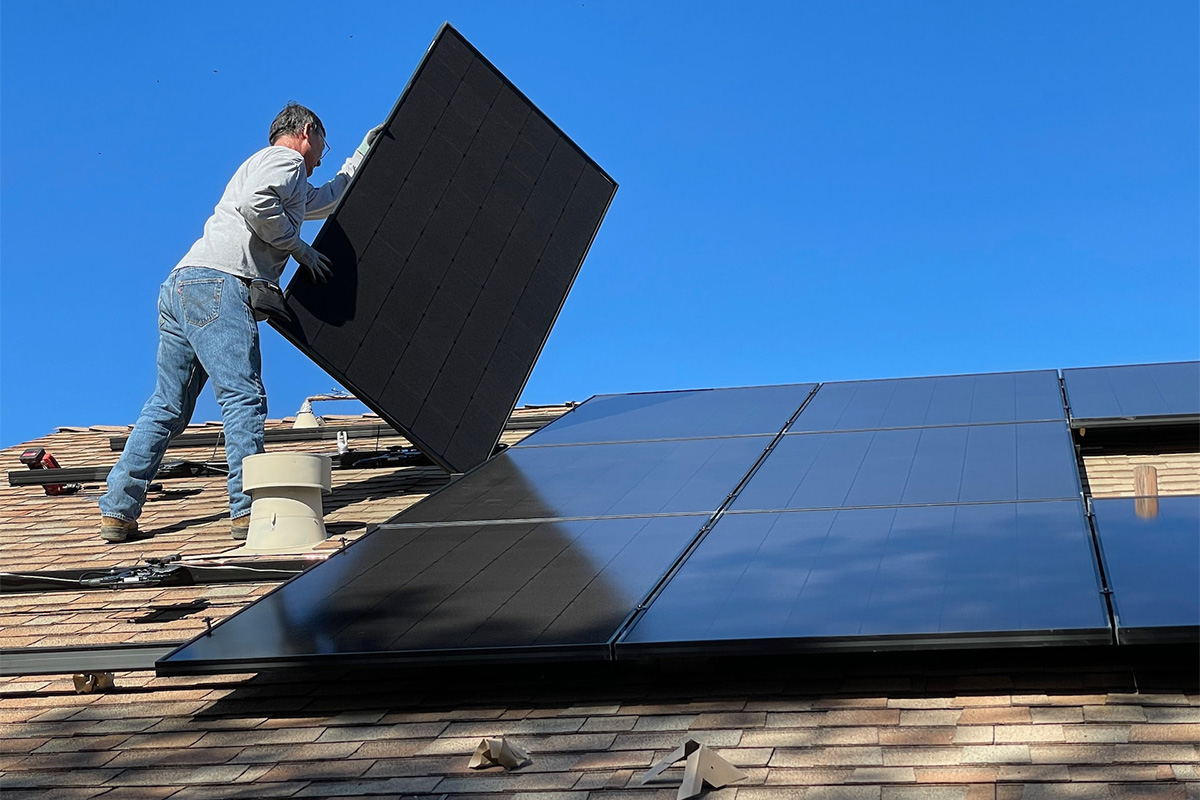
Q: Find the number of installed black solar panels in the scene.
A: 8